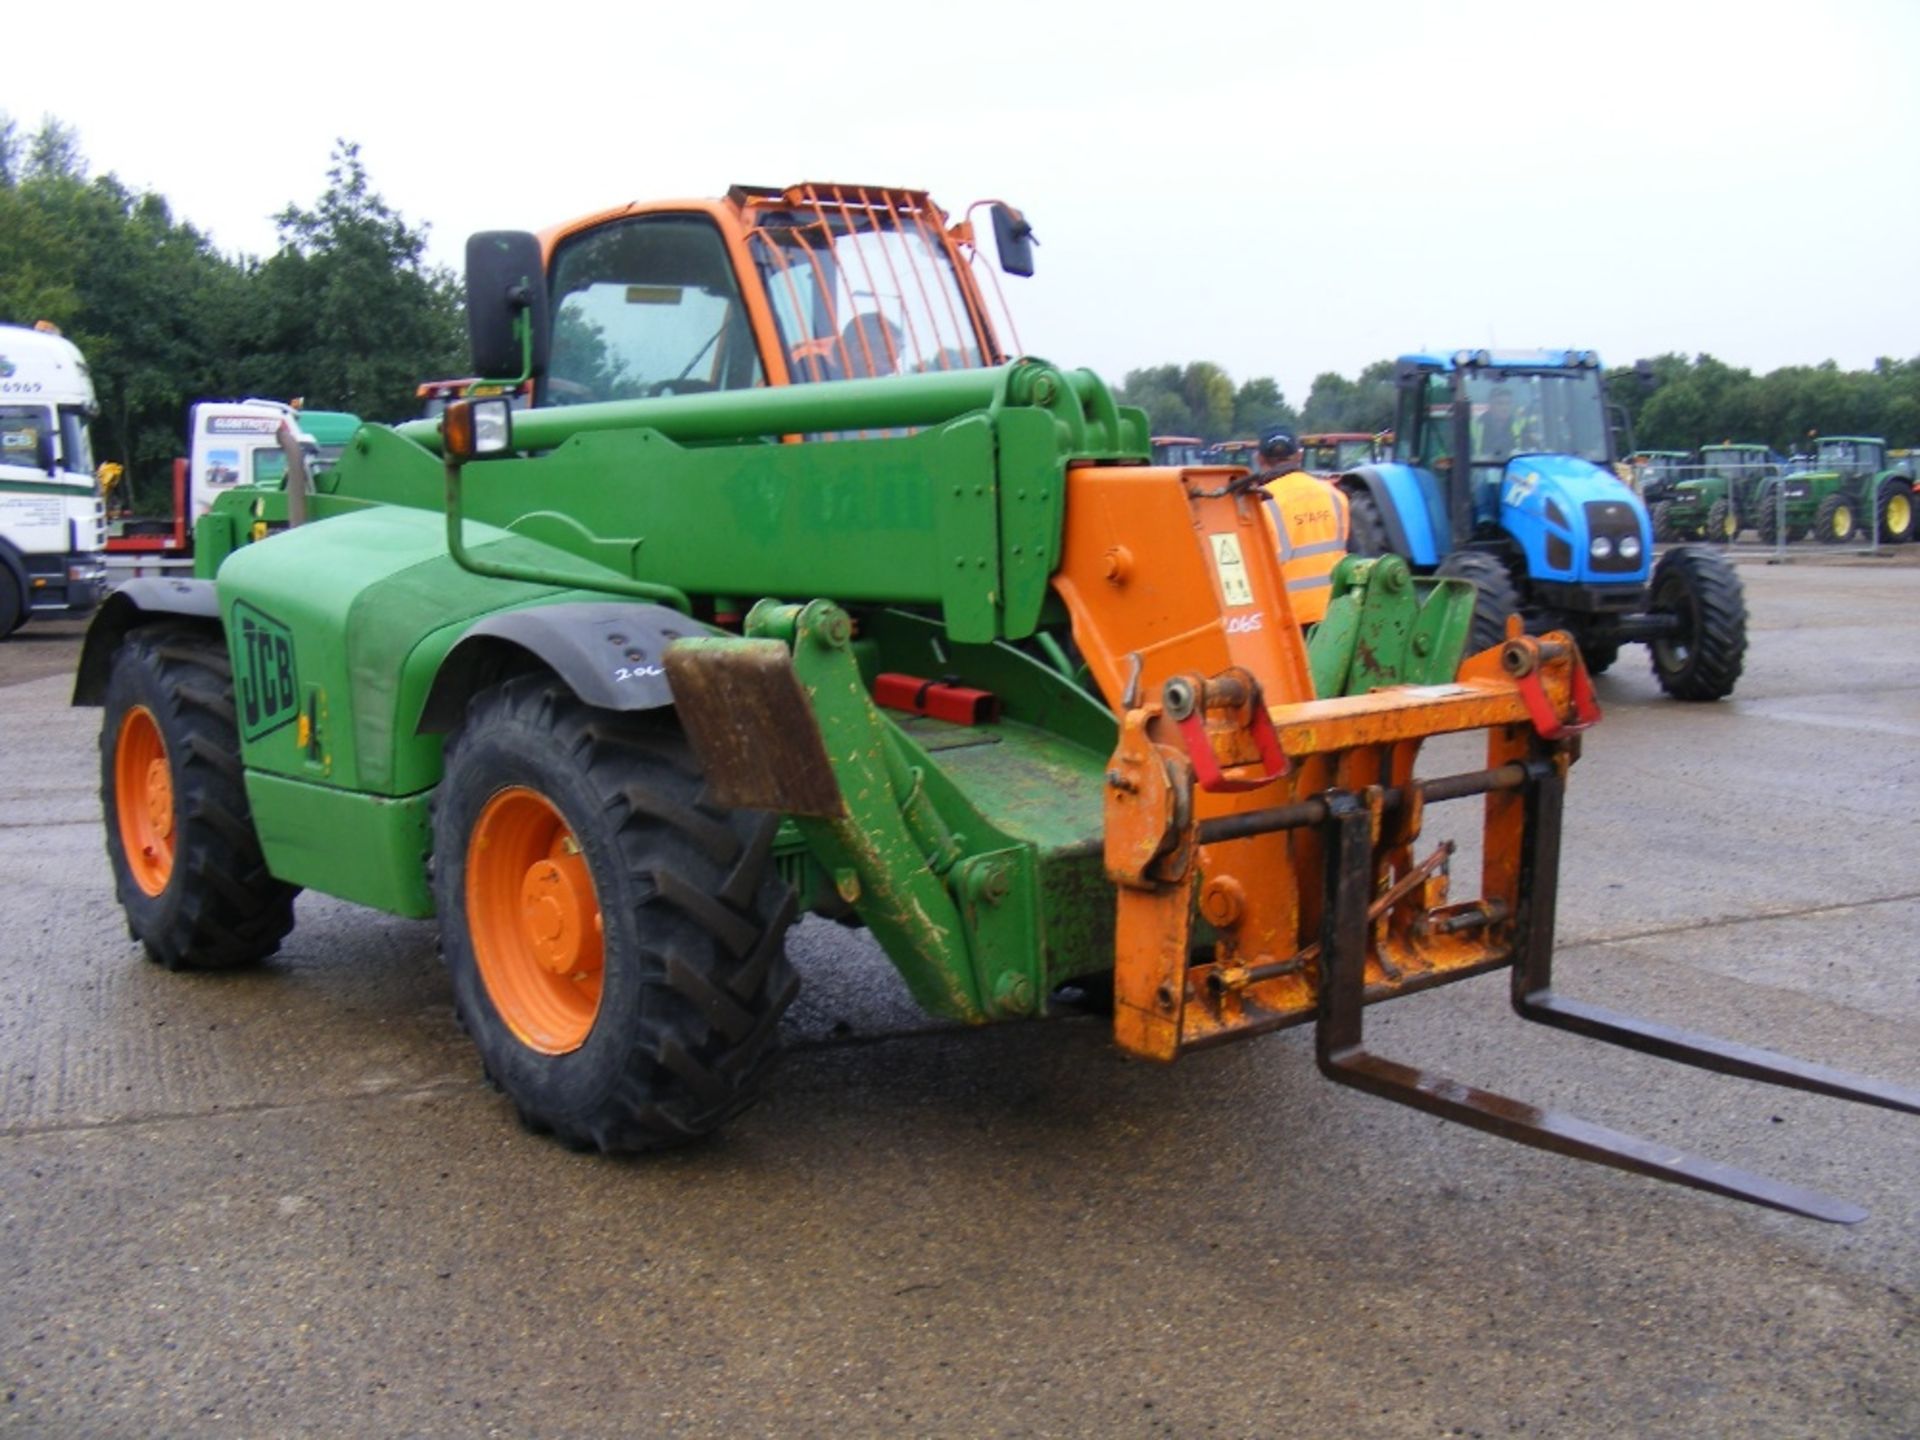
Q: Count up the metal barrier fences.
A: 2